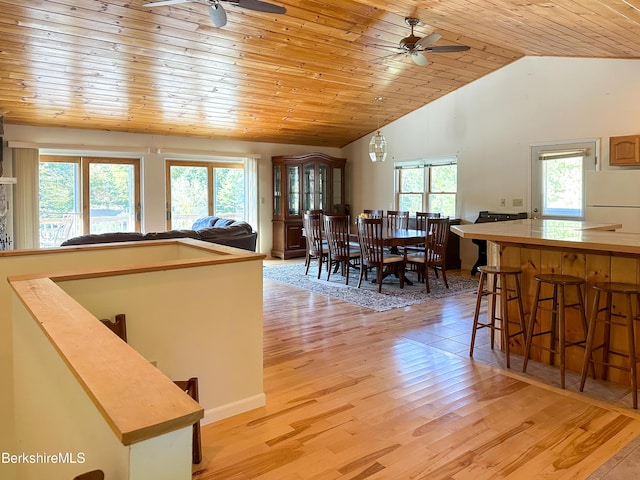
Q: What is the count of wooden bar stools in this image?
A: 3